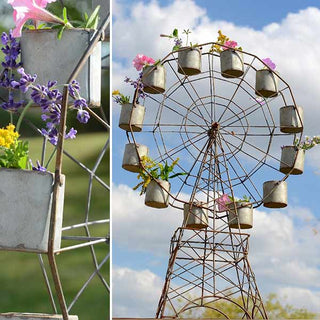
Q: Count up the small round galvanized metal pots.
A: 12